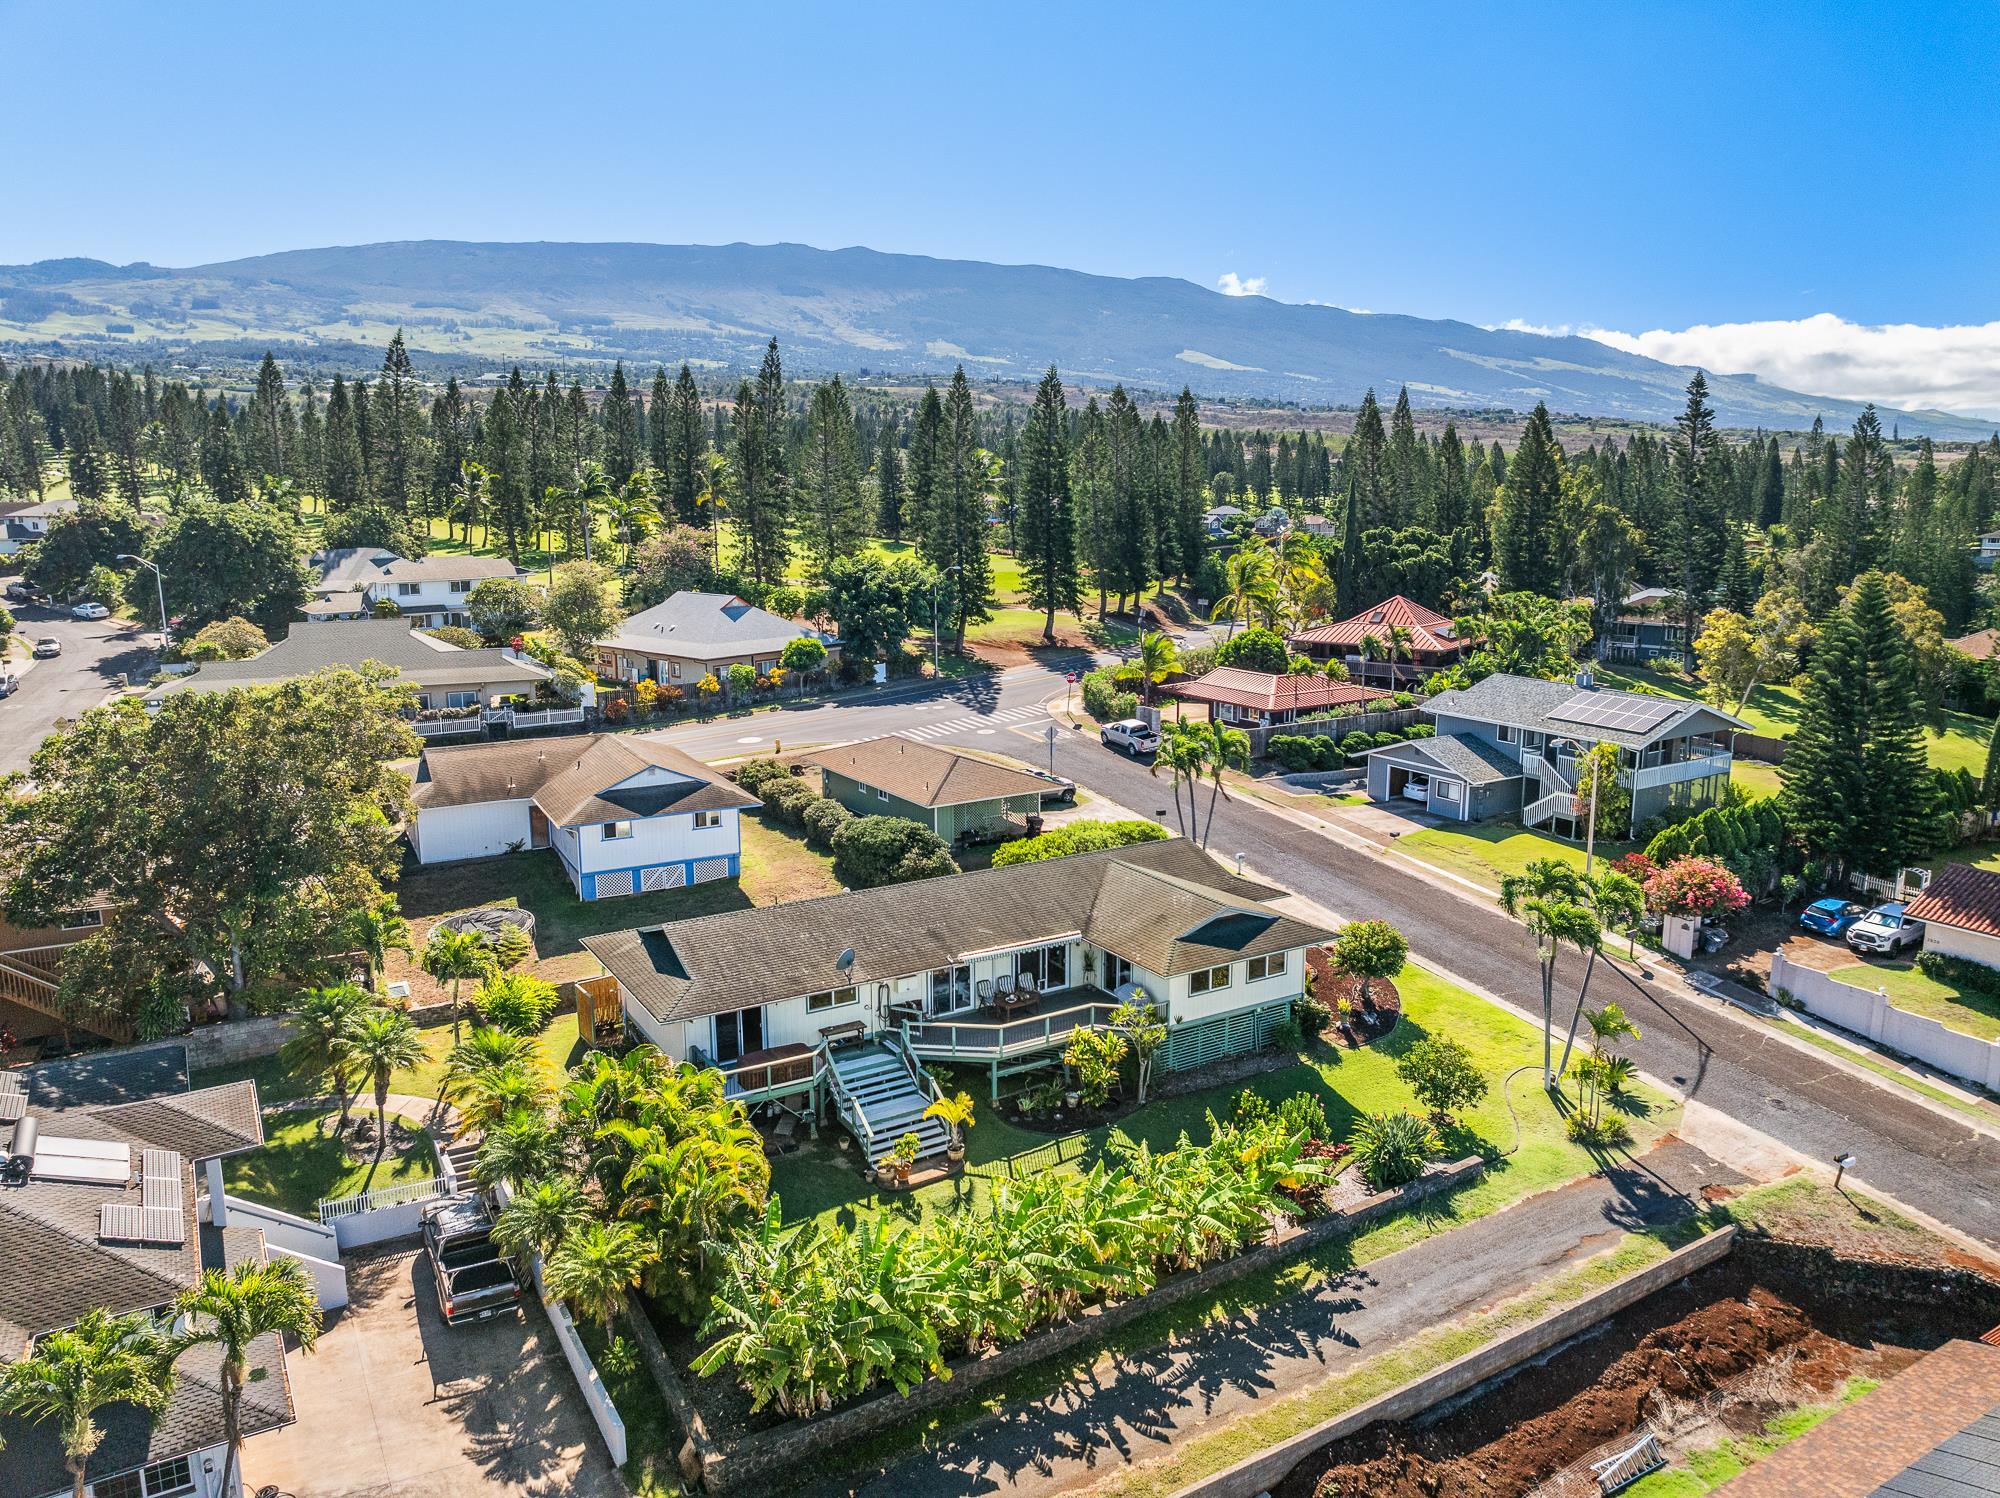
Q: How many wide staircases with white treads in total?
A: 1